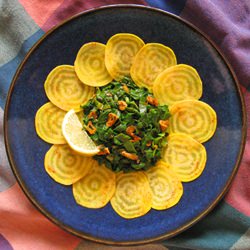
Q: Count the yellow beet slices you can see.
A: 12